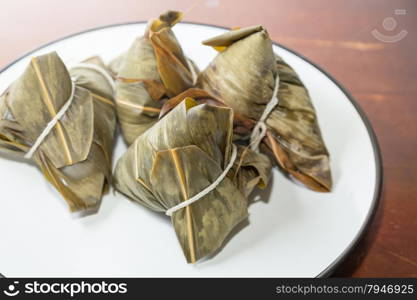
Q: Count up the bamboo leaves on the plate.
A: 4